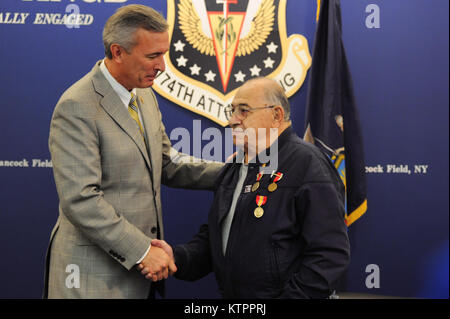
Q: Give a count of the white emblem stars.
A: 8